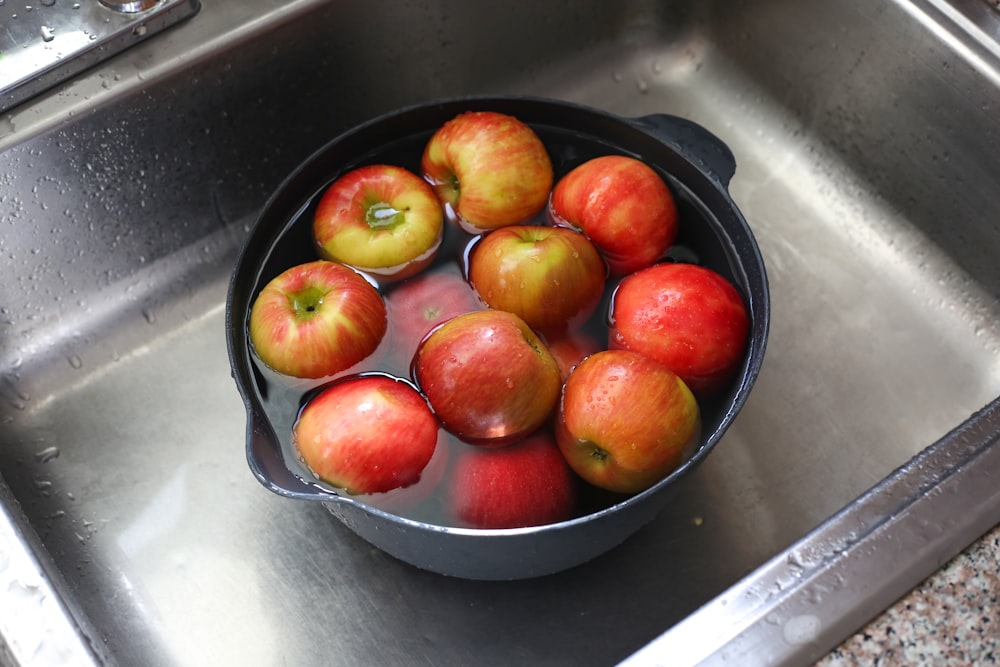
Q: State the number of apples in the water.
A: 12